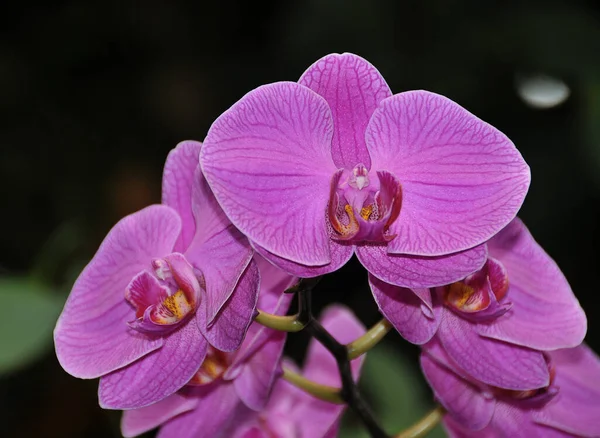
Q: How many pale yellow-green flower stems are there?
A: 4